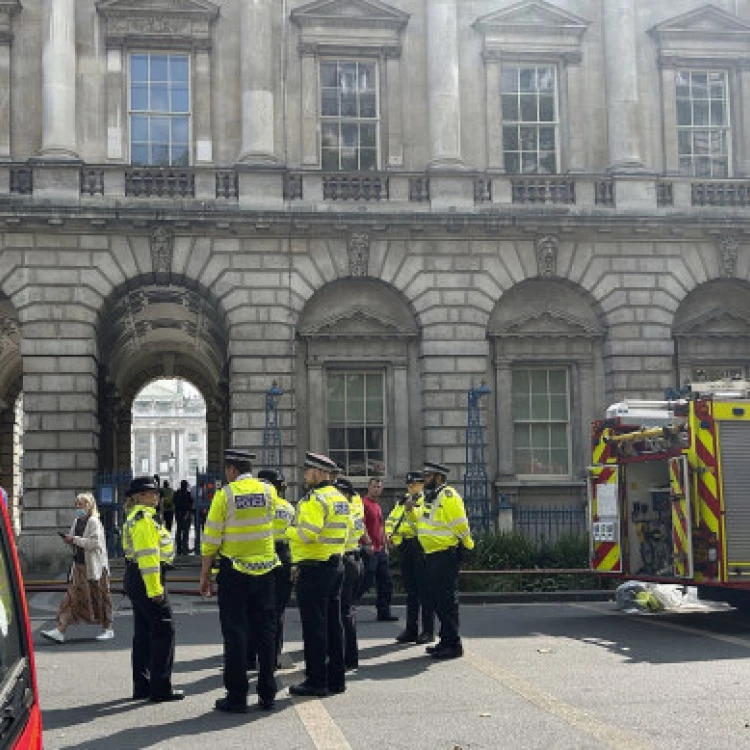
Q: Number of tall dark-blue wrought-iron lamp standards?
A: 2